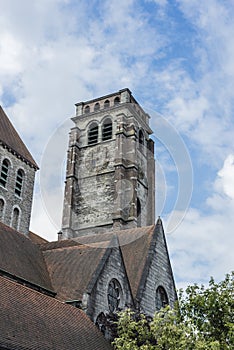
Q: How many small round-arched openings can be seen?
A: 4